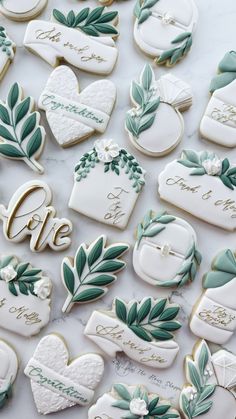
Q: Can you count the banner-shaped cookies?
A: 2